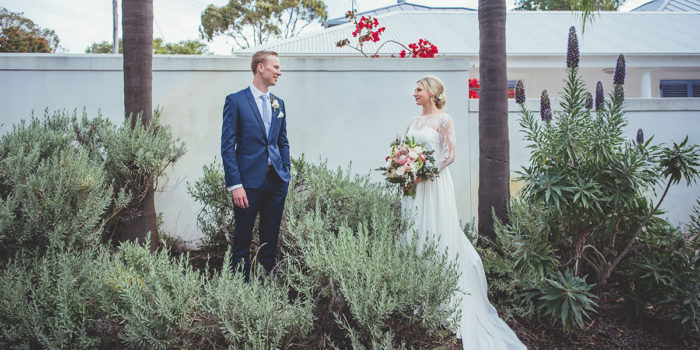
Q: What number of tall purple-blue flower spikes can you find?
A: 7